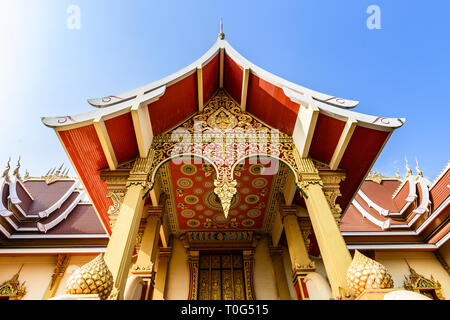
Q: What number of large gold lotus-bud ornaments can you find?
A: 2